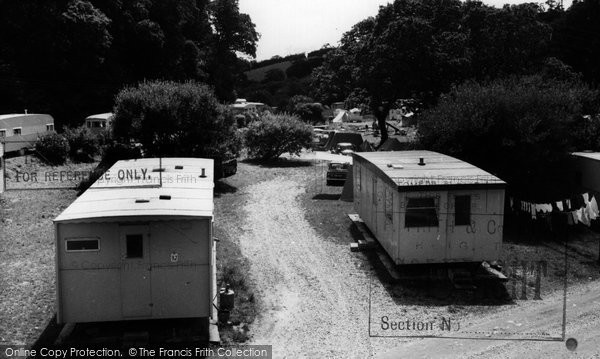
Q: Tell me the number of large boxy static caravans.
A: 2